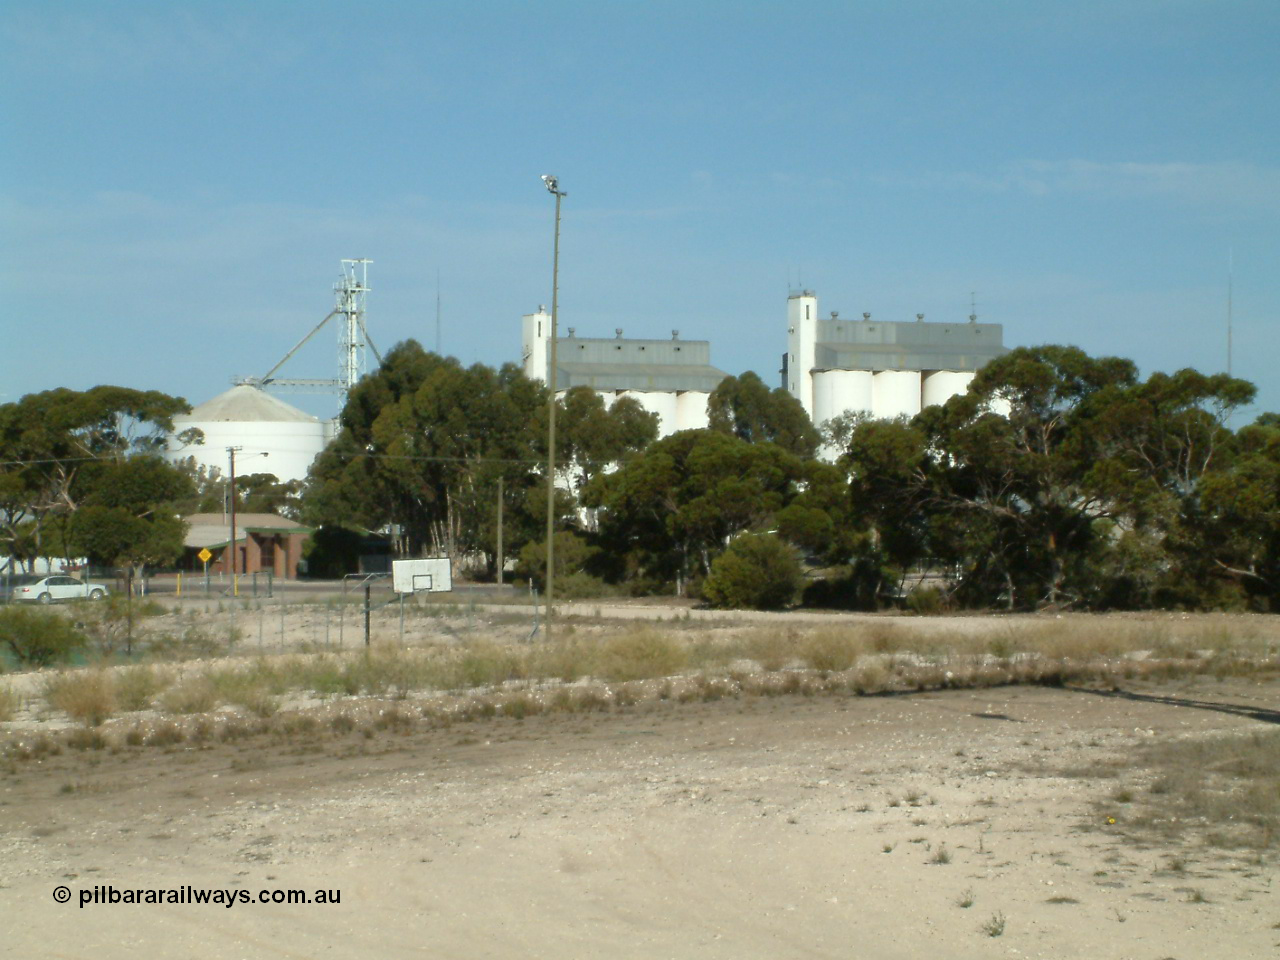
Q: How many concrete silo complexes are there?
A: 2